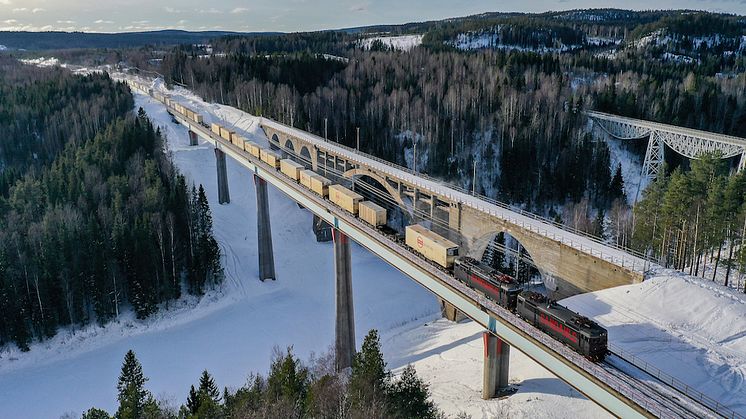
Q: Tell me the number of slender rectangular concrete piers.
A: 5